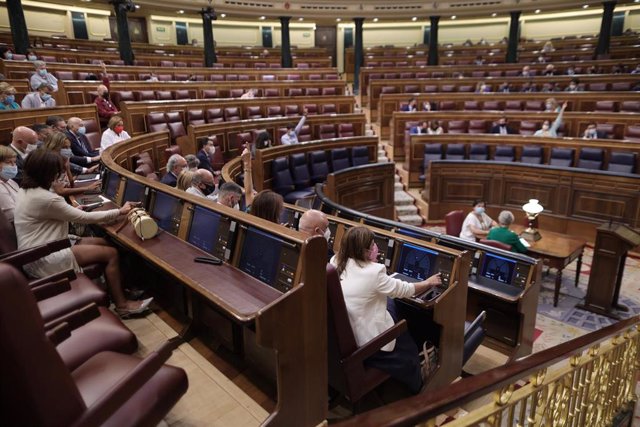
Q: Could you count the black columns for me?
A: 8